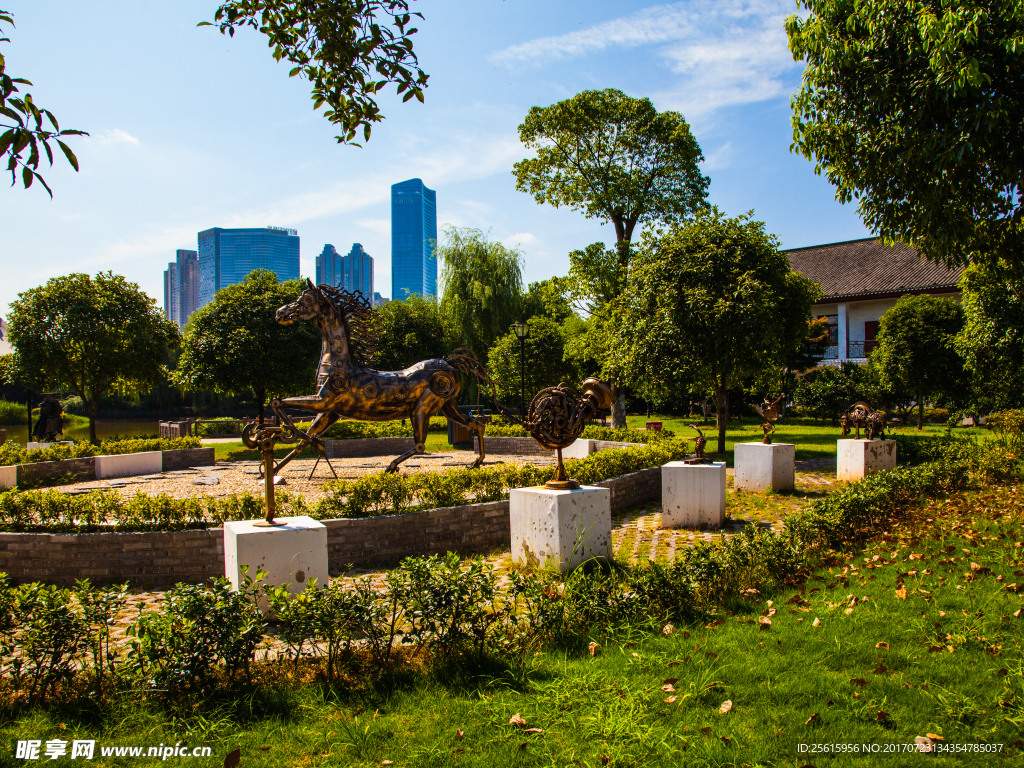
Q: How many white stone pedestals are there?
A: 5